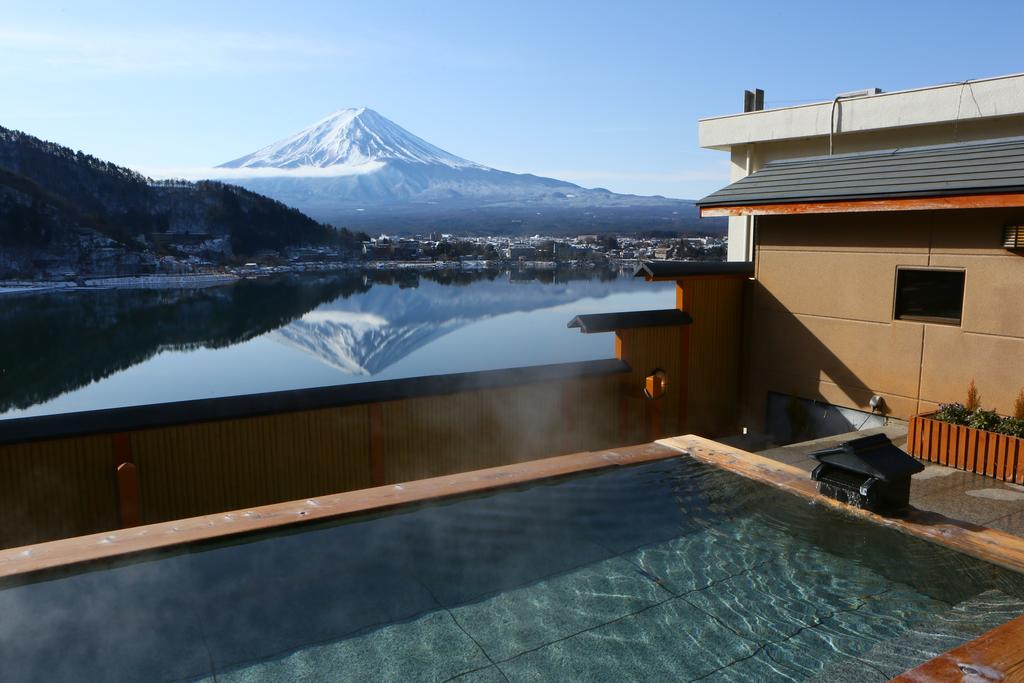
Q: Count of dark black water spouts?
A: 1